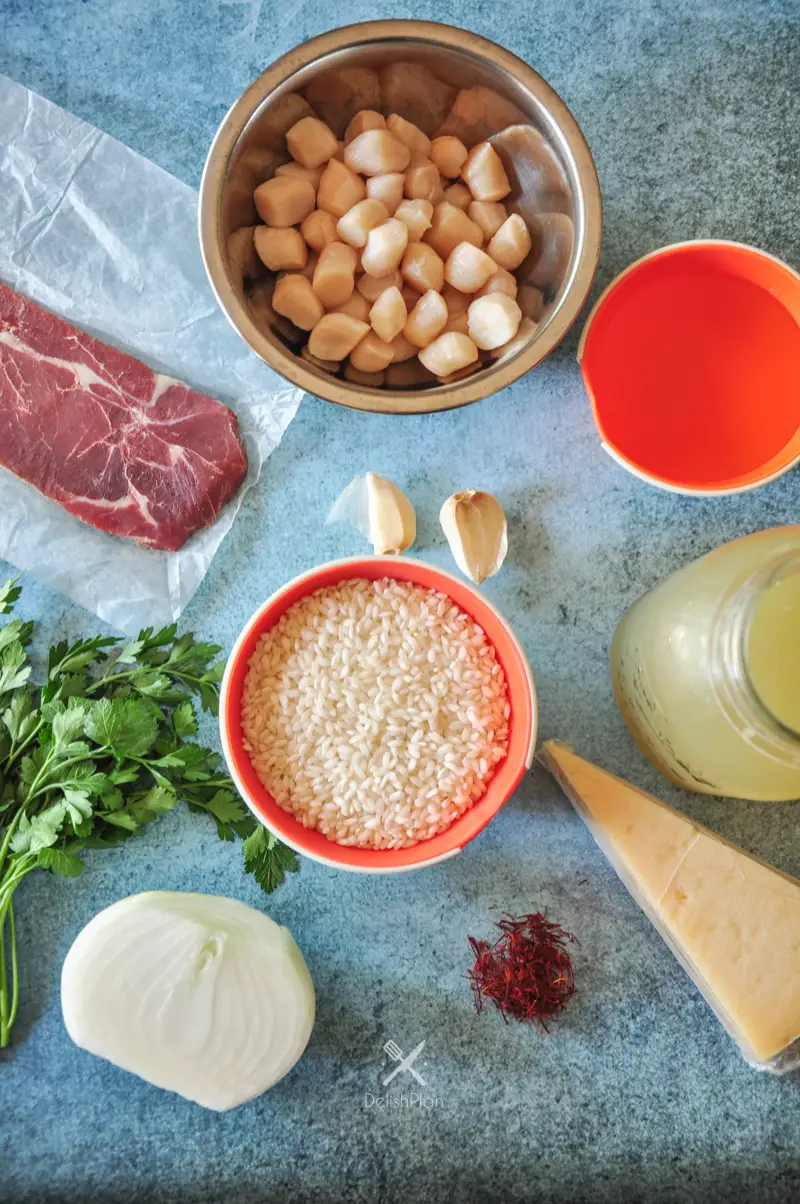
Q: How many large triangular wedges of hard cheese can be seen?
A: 1